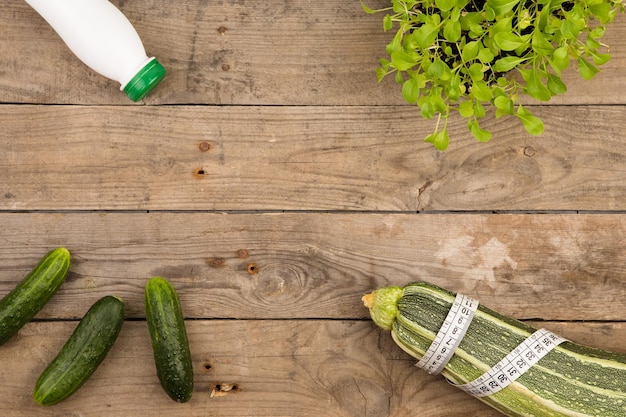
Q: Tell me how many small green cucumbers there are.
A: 3